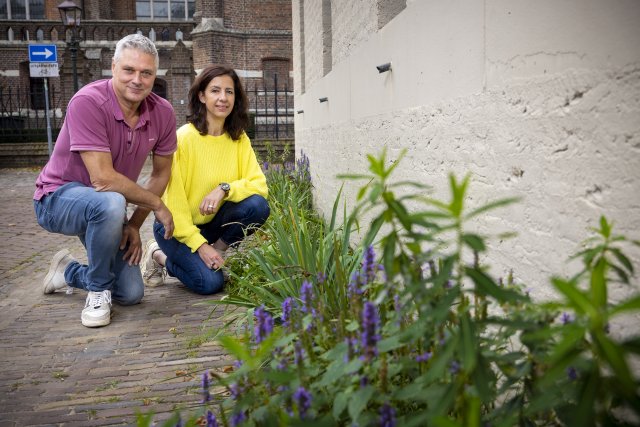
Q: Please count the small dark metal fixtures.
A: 3